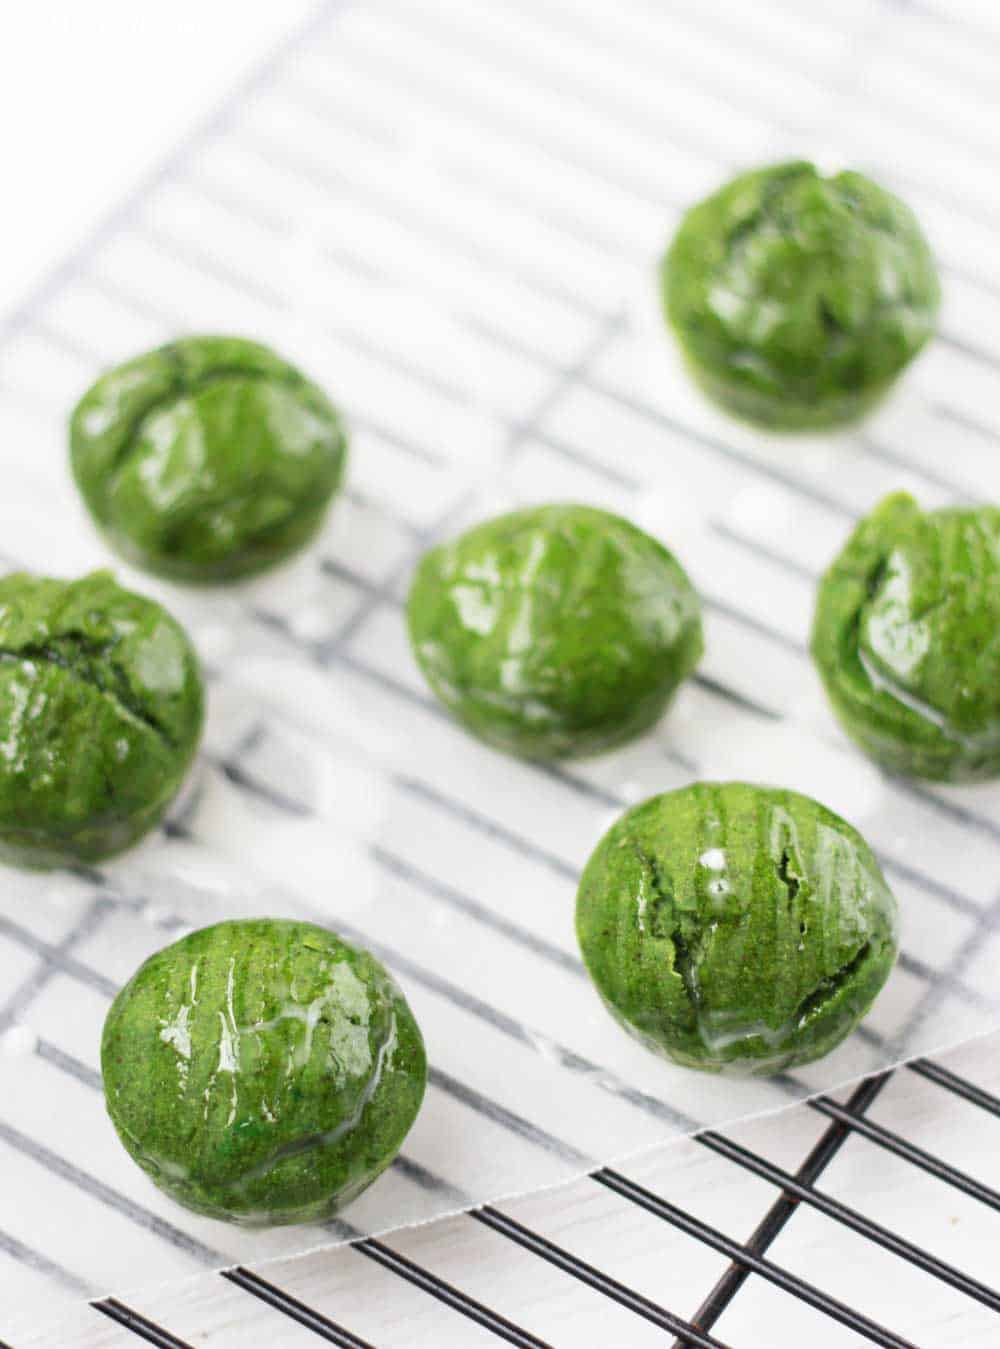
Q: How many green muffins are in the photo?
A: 7